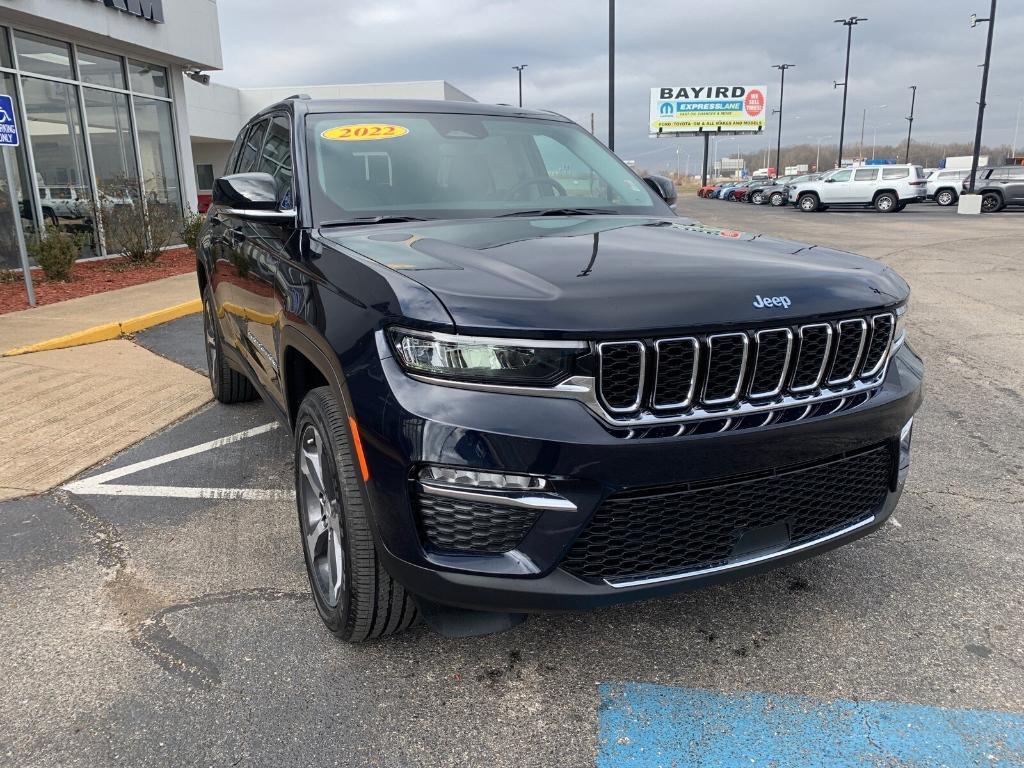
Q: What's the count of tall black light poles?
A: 6